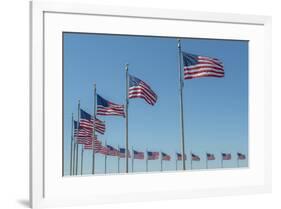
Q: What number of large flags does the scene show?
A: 4